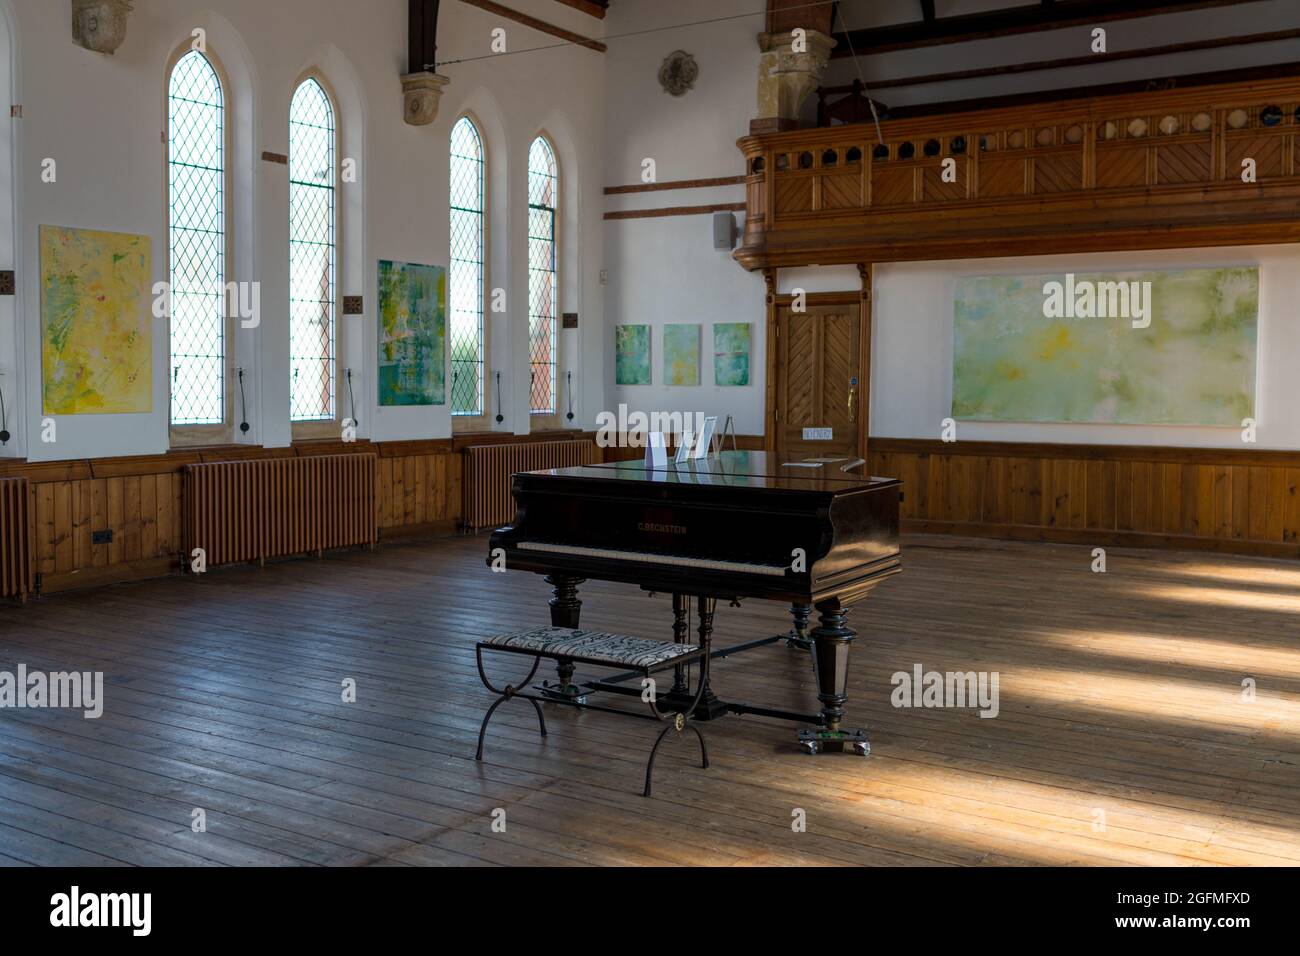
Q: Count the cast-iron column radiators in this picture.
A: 3